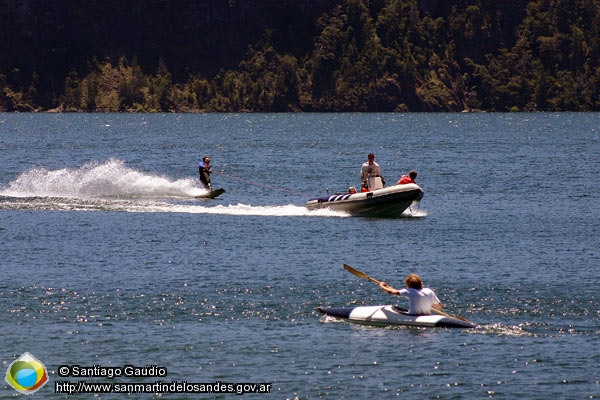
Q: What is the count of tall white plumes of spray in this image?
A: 1